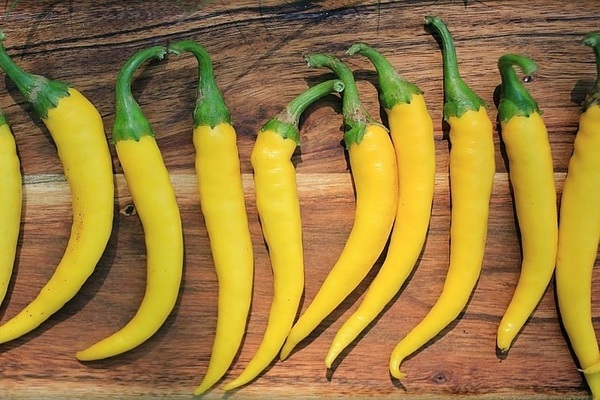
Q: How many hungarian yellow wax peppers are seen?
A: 10